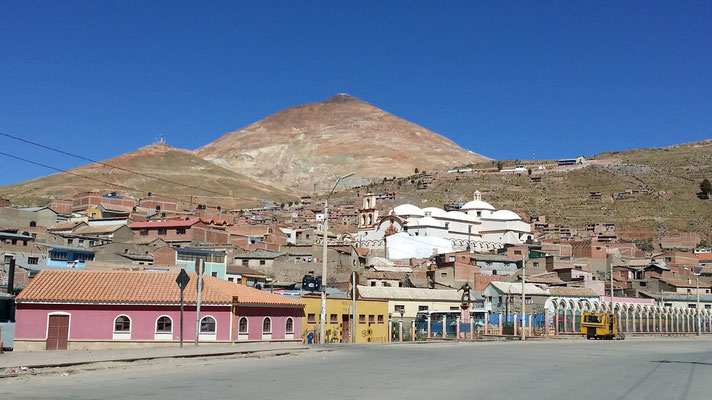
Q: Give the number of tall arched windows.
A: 6